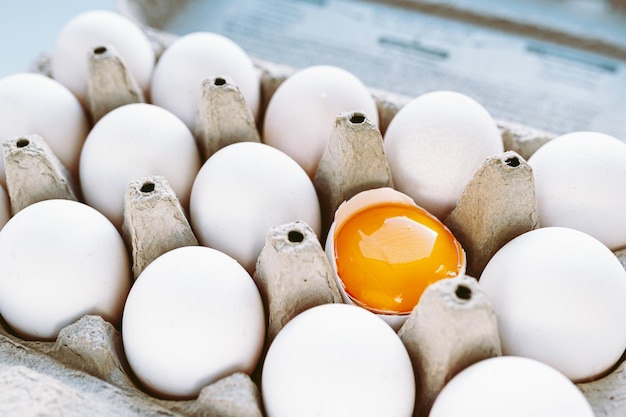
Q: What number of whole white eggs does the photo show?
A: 13